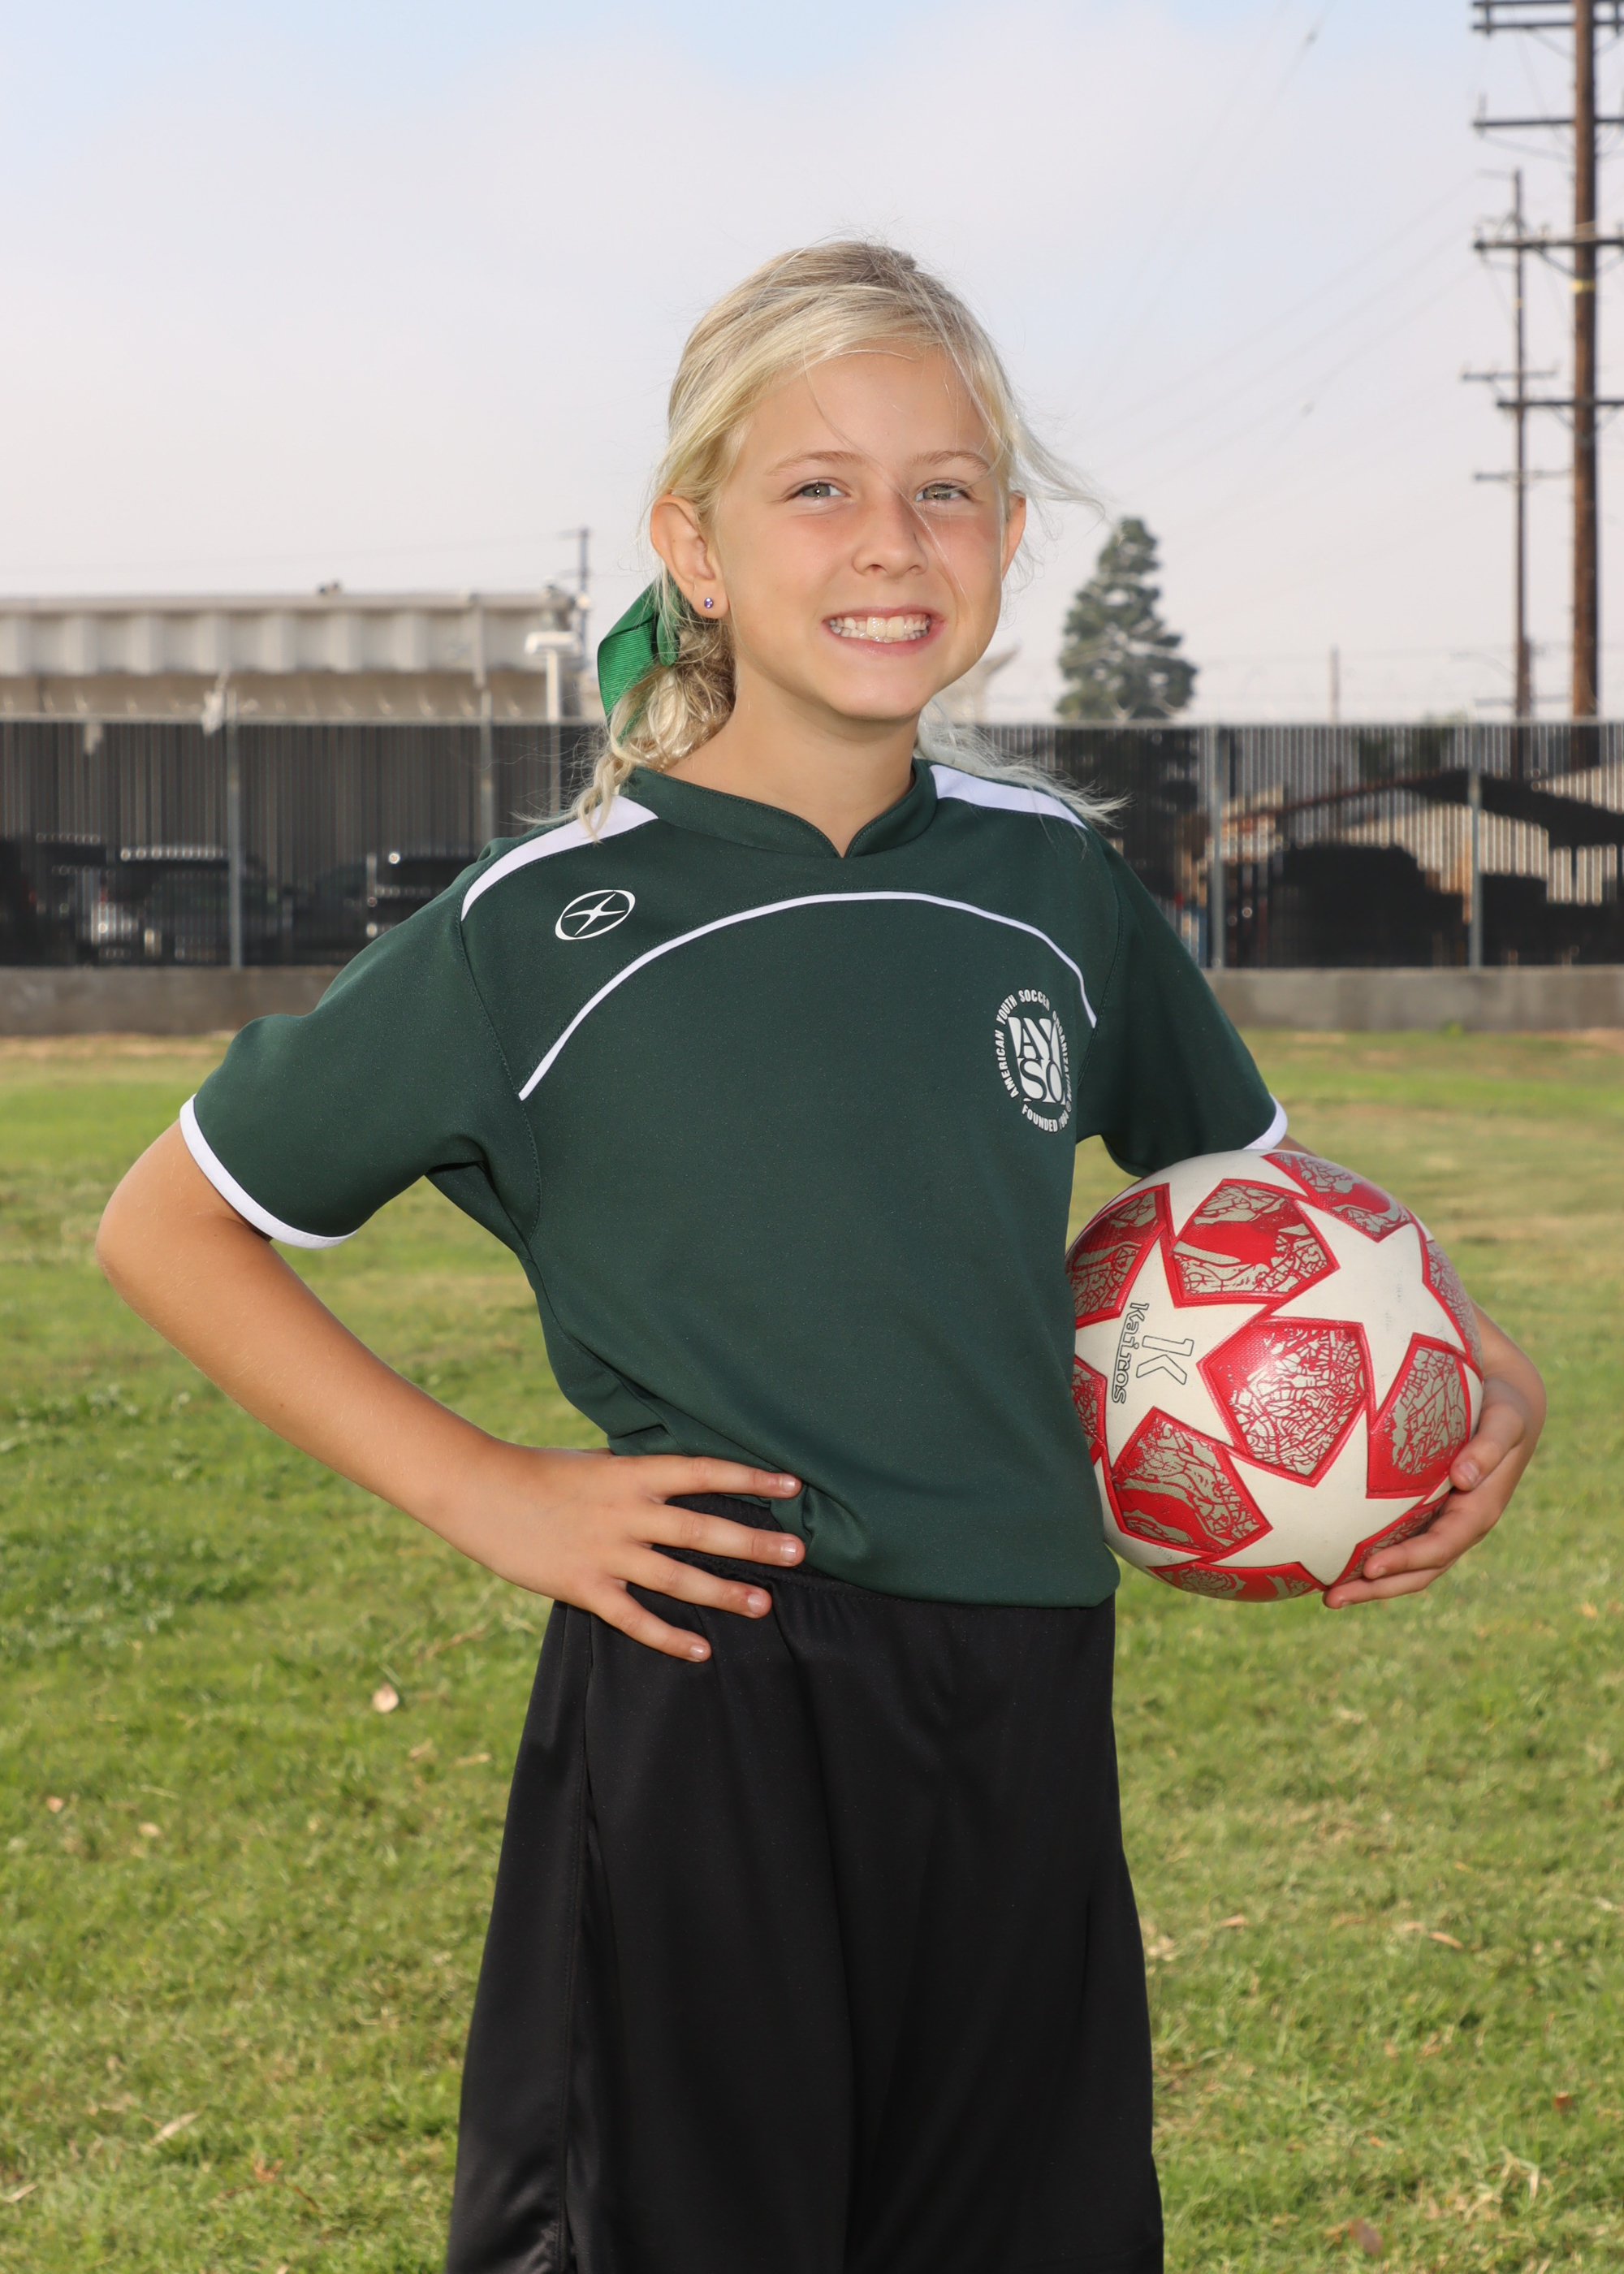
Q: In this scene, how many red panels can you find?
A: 10